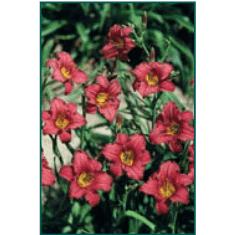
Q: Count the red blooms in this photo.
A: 9